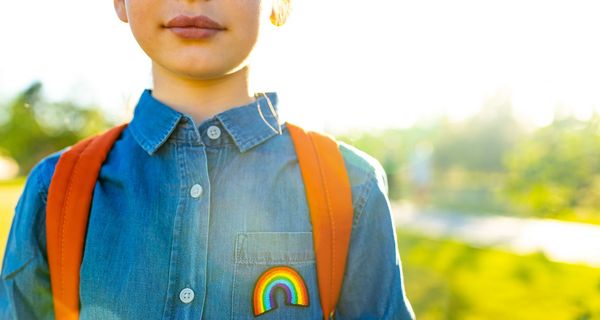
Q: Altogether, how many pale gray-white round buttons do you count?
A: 3